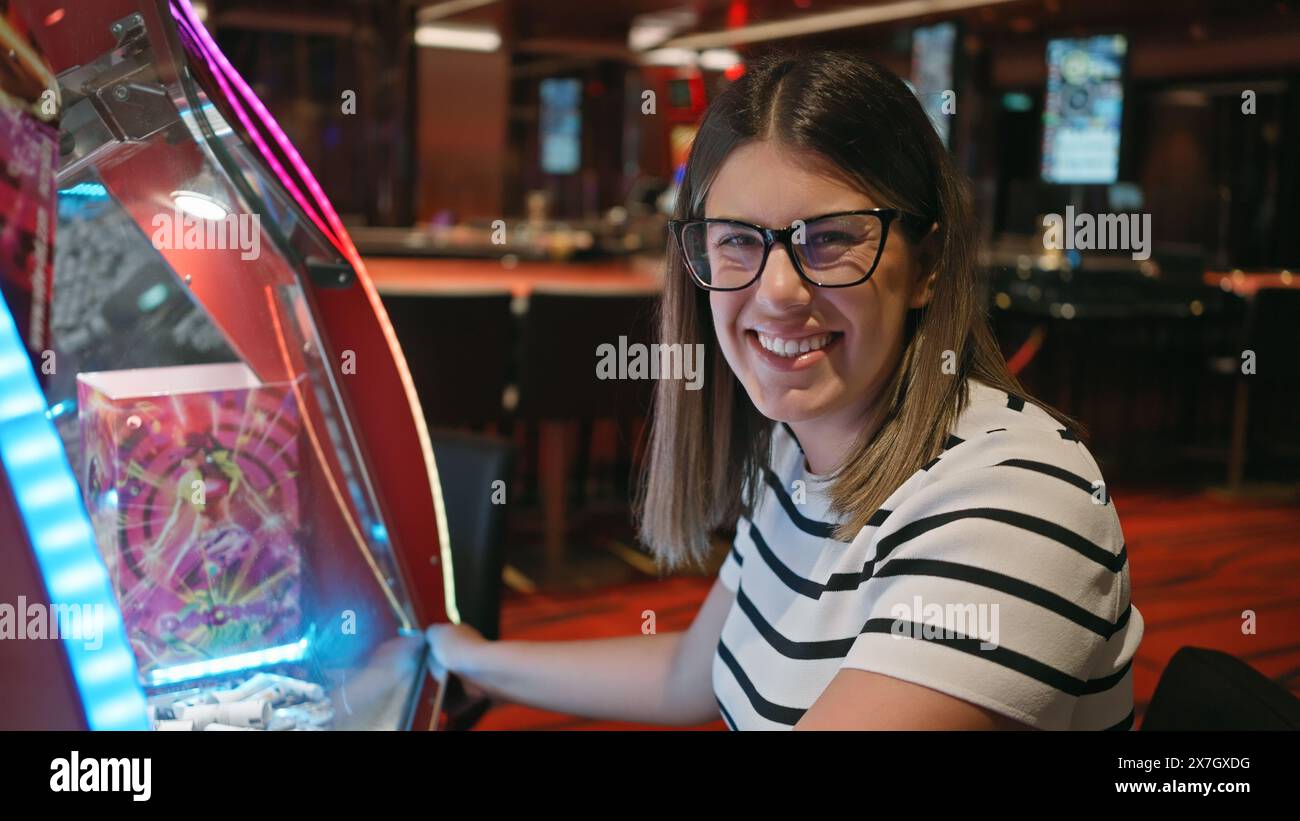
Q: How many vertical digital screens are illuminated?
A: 3